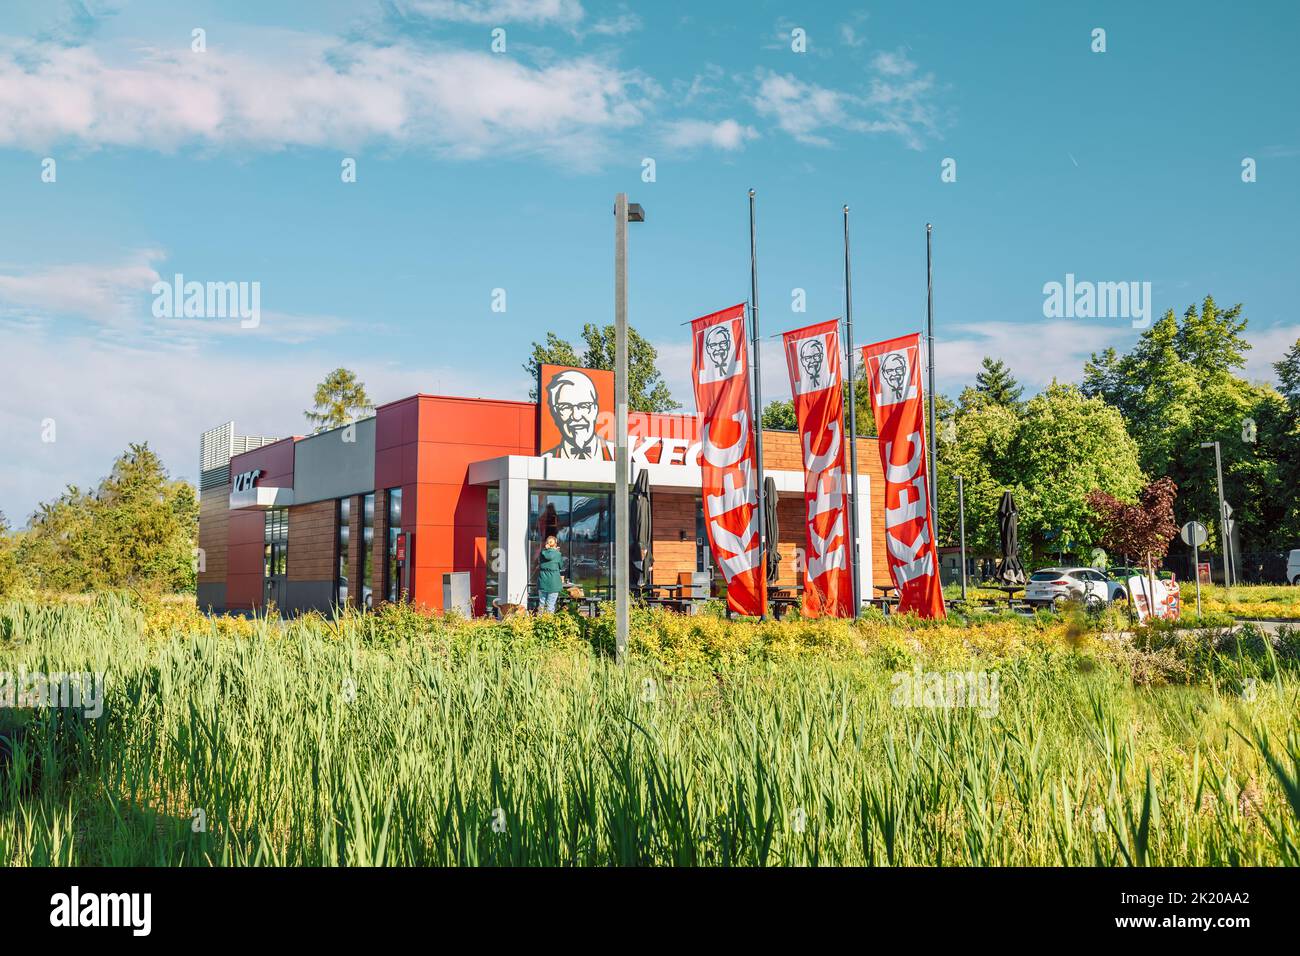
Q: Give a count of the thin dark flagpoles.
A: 3